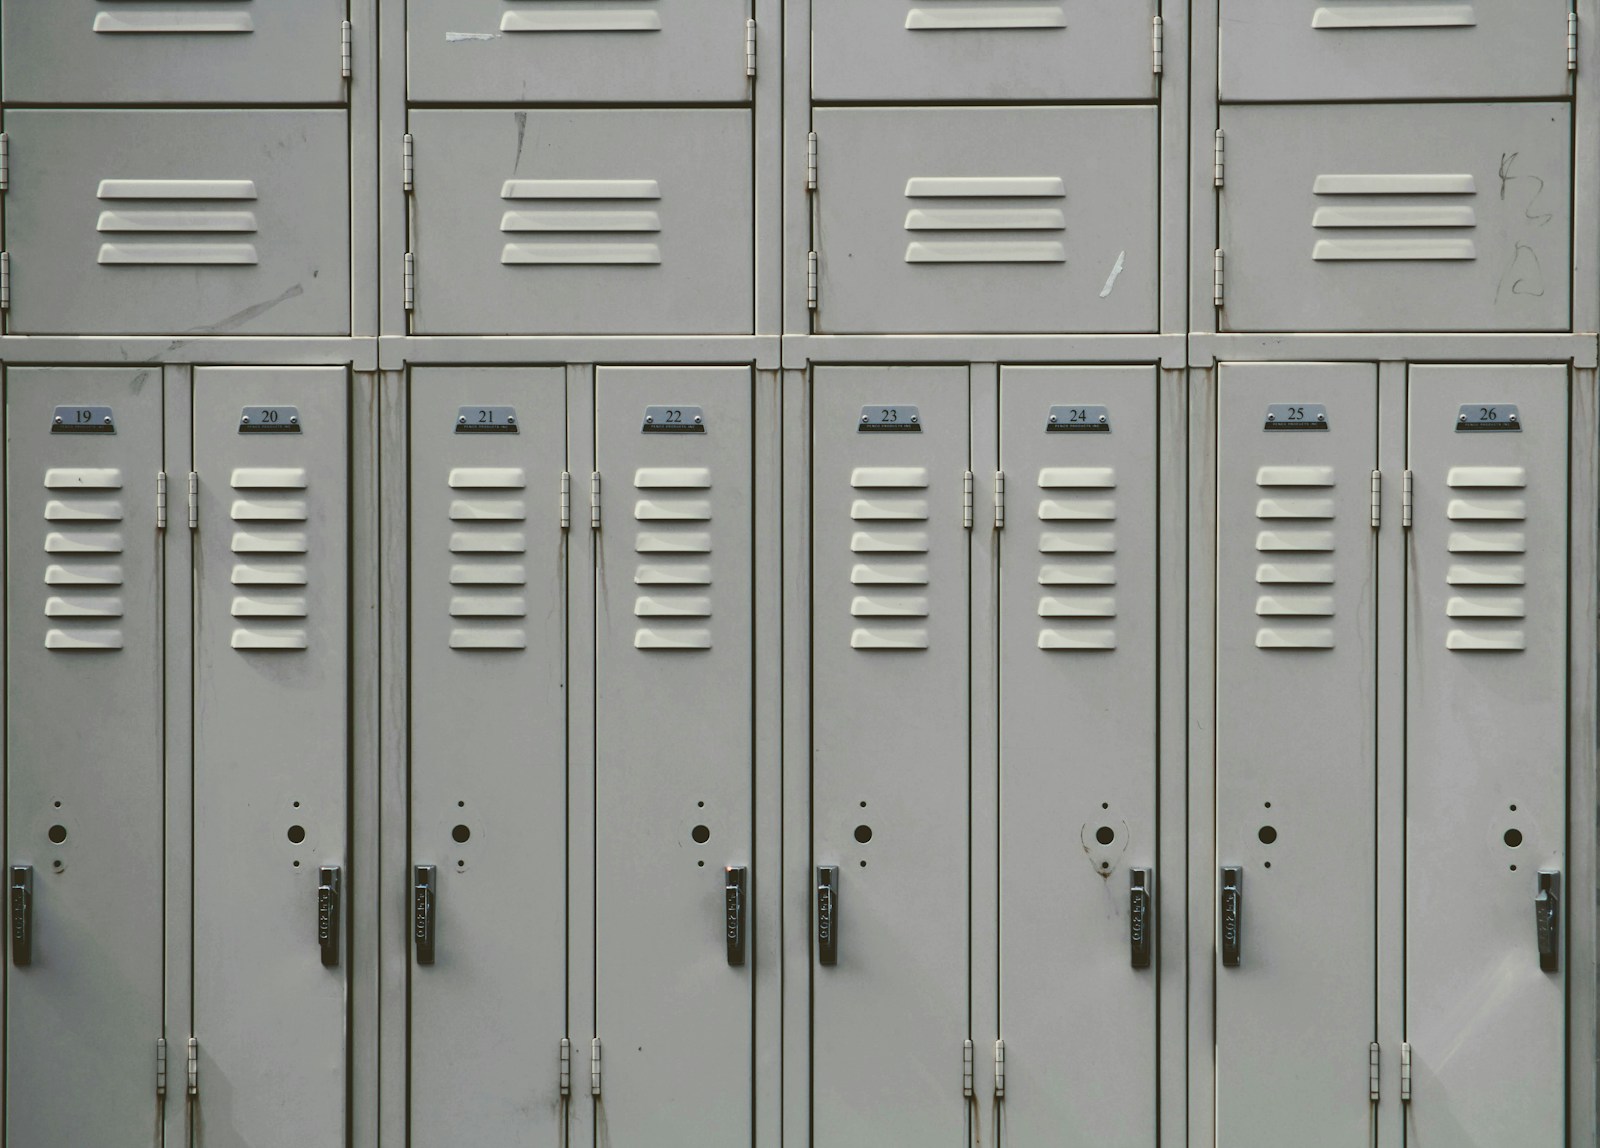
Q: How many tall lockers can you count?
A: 8